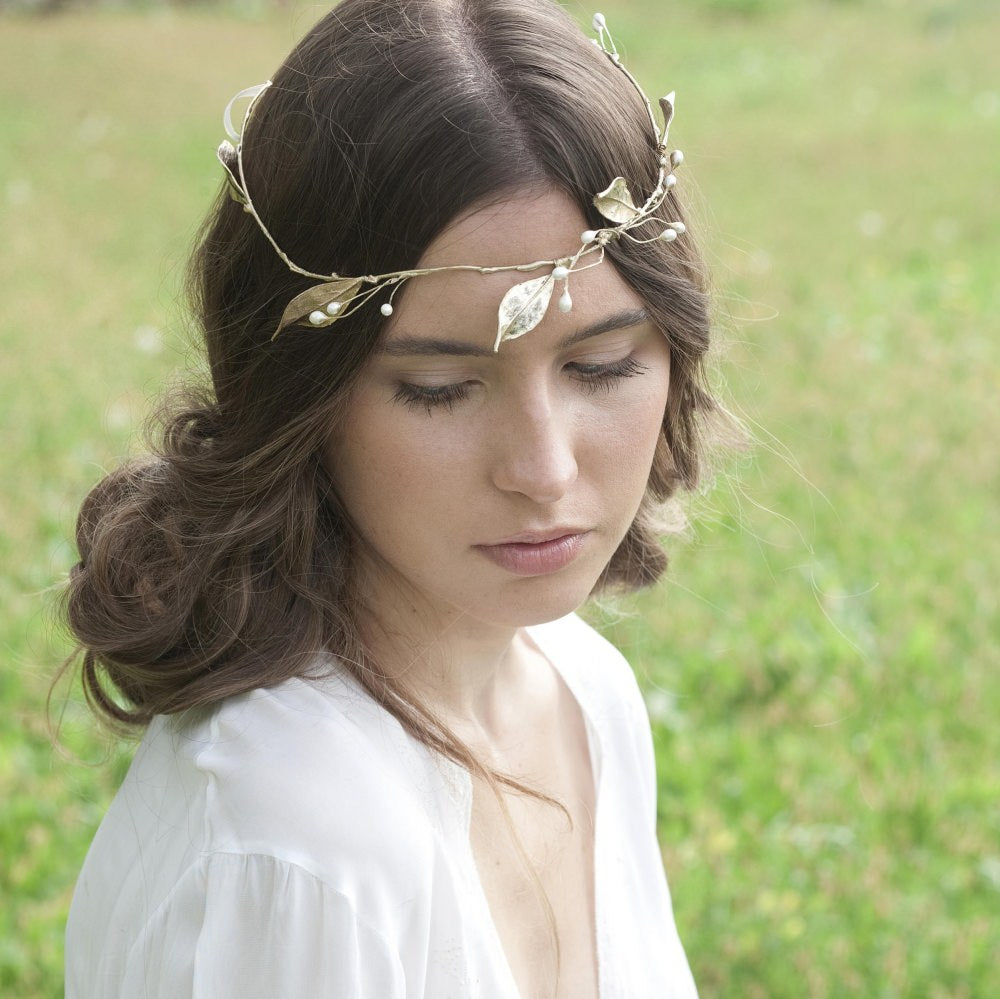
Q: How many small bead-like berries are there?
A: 12